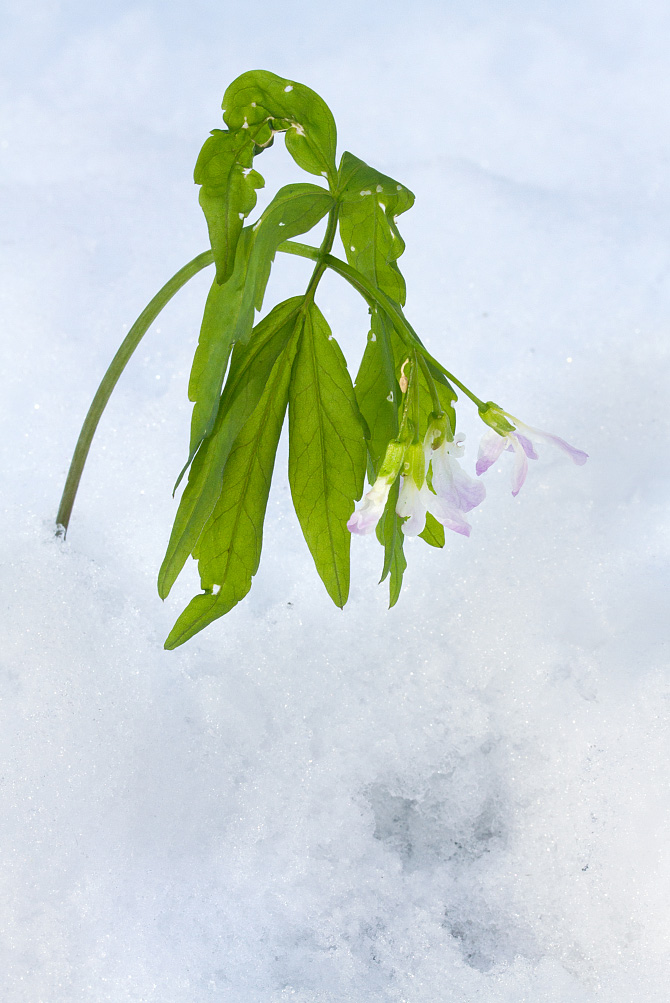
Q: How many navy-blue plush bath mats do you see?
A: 0